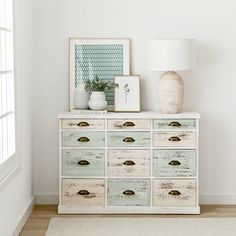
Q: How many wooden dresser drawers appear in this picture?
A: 12